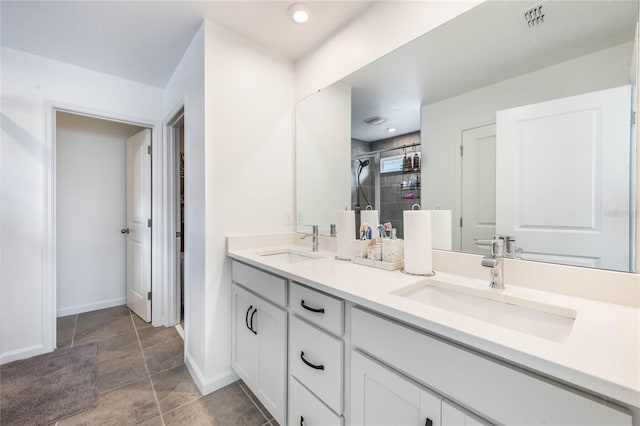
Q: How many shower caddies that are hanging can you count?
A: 1